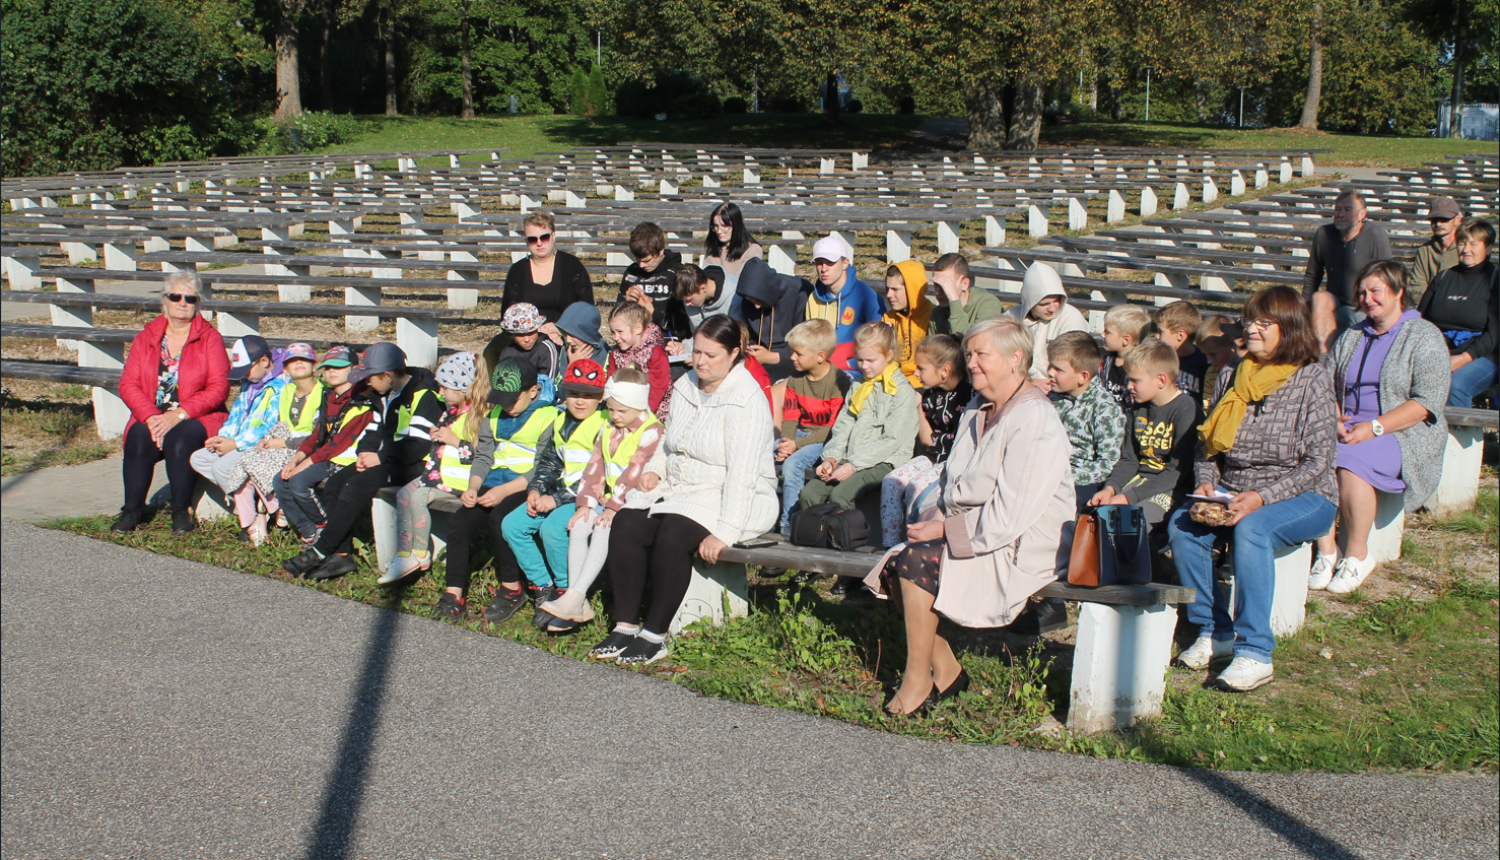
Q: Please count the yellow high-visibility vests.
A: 8